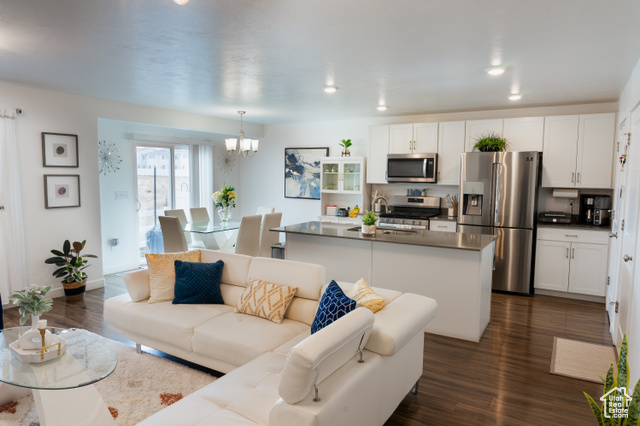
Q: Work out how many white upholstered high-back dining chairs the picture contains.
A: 6